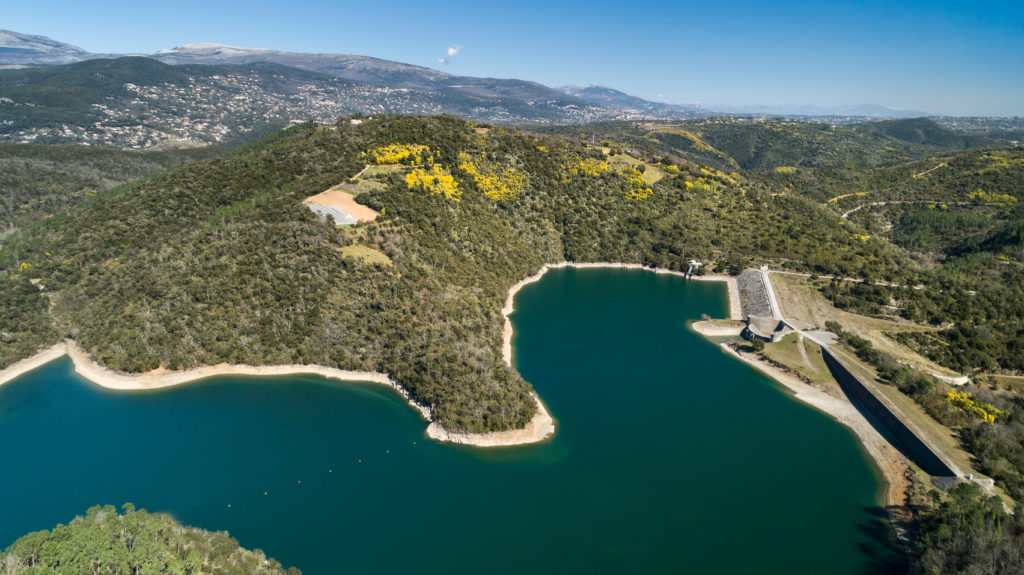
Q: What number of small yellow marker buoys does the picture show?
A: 7